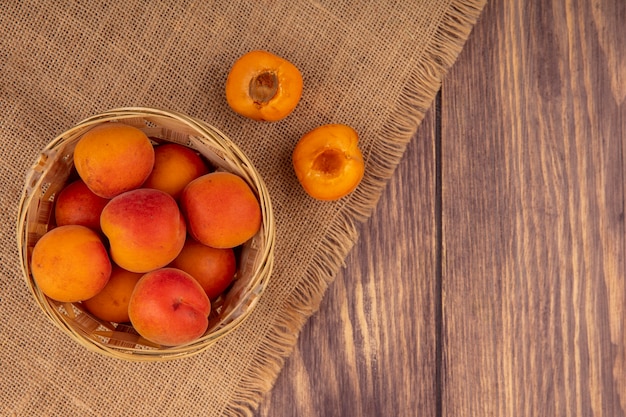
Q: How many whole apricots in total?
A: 9